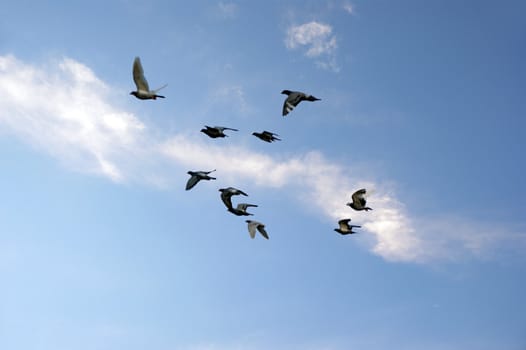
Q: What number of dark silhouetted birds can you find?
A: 10